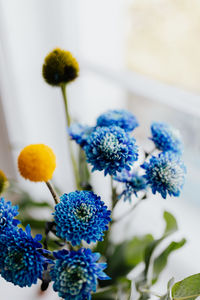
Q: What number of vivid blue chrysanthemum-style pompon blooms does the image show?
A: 10